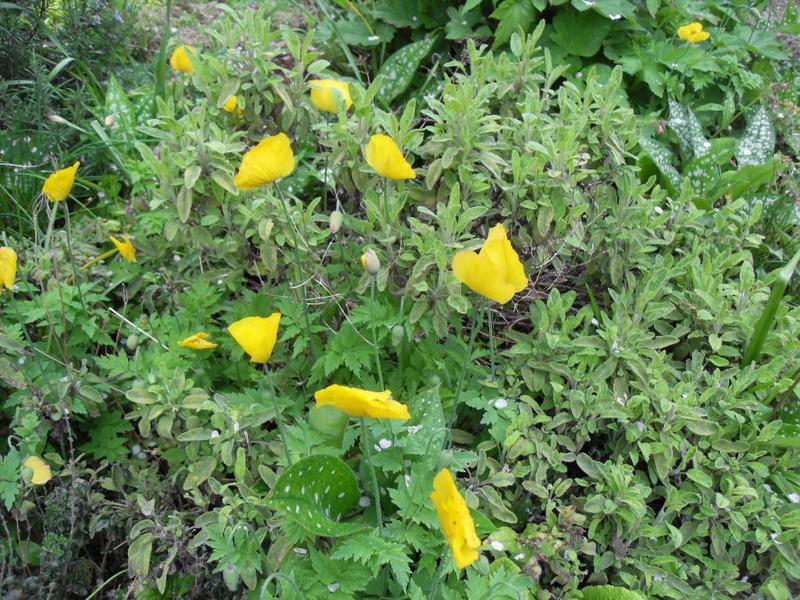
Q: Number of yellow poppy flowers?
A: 15